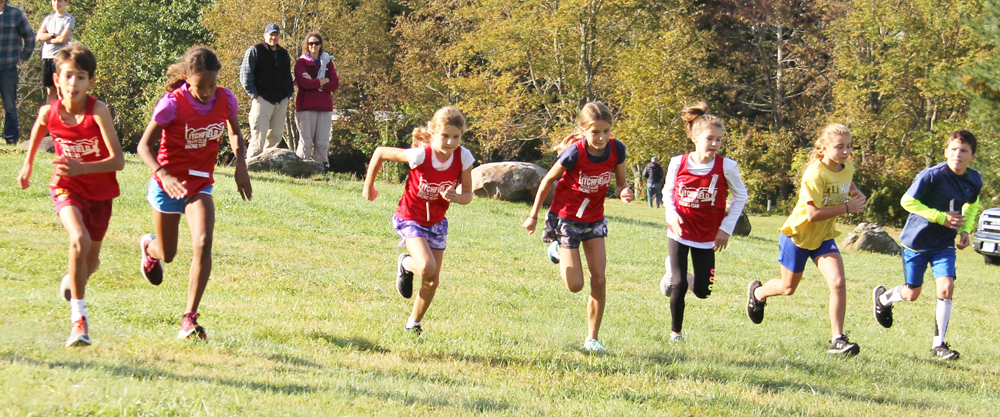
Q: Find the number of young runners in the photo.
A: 7